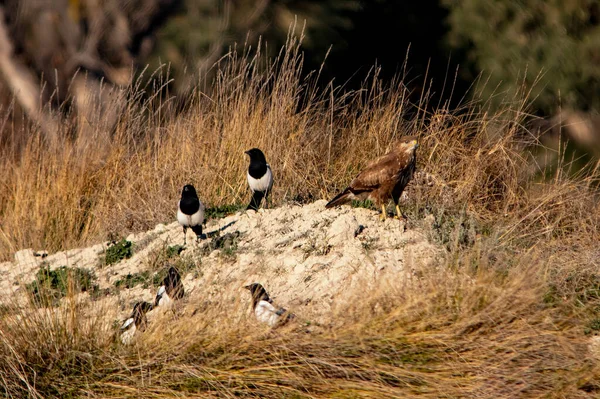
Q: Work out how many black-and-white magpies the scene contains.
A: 5